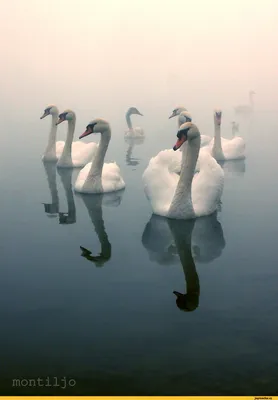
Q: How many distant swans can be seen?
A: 3